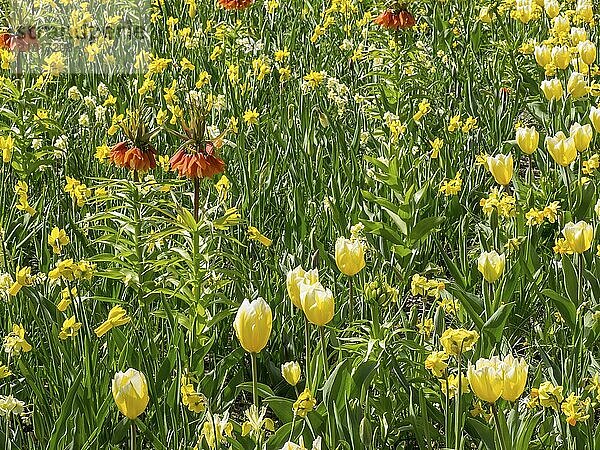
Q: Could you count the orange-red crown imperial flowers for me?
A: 5